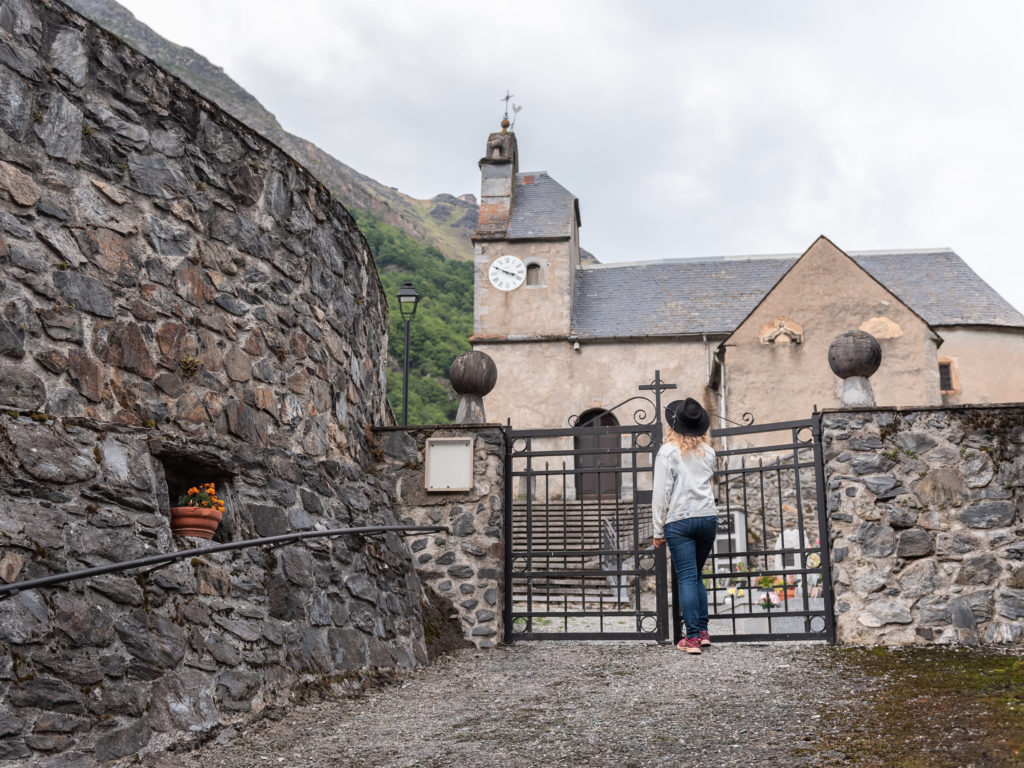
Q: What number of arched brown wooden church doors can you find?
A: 1